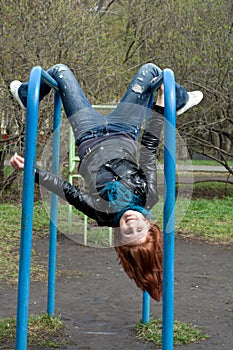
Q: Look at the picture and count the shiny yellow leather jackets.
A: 0